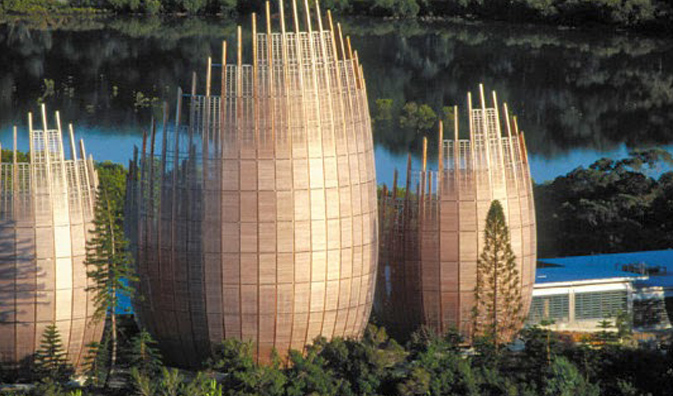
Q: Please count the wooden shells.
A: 3